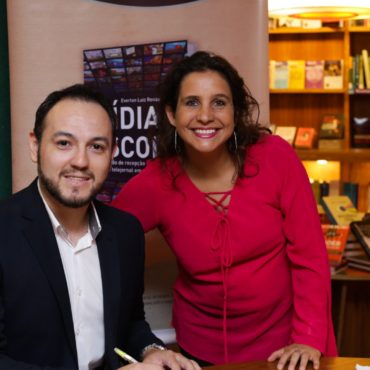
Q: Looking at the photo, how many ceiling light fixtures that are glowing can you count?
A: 1